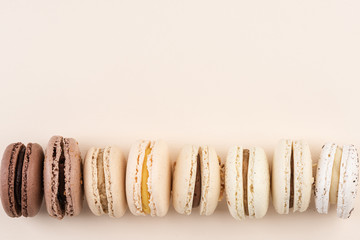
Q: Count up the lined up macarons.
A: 8